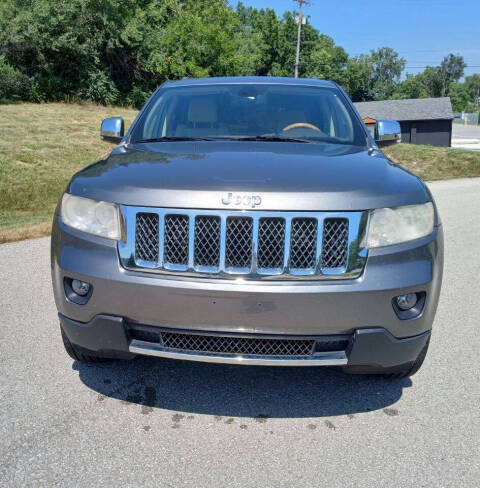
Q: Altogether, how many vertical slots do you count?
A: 7